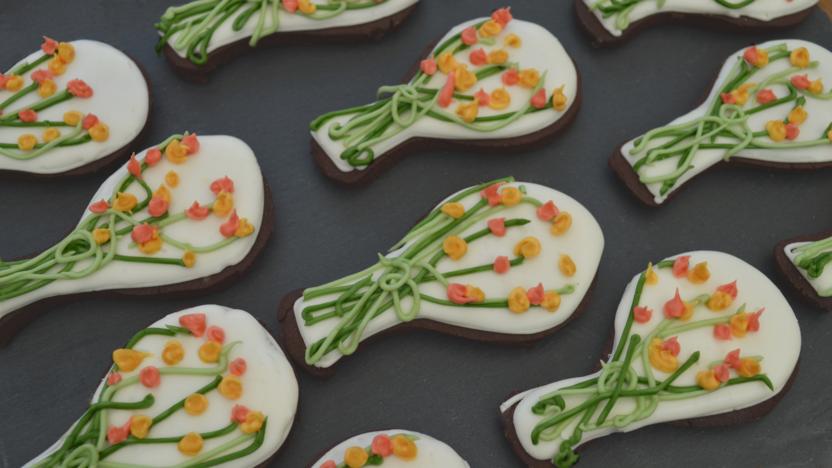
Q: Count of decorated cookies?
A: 11